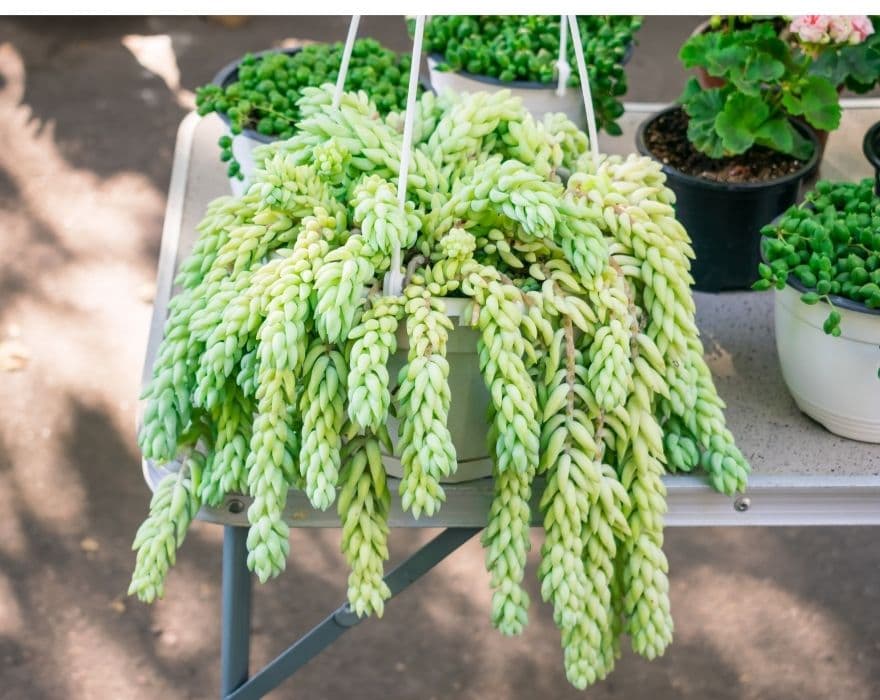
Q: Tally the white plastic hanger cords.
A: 4